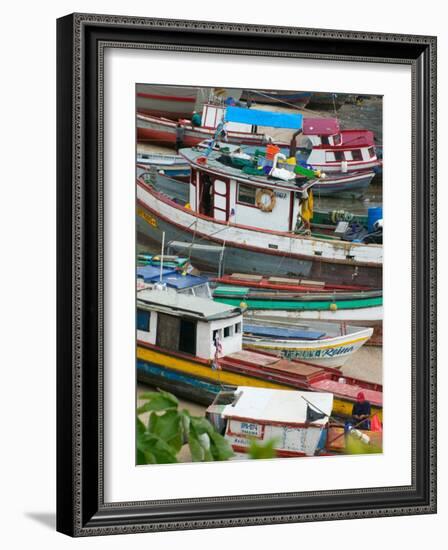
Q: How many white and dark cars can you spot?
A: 0